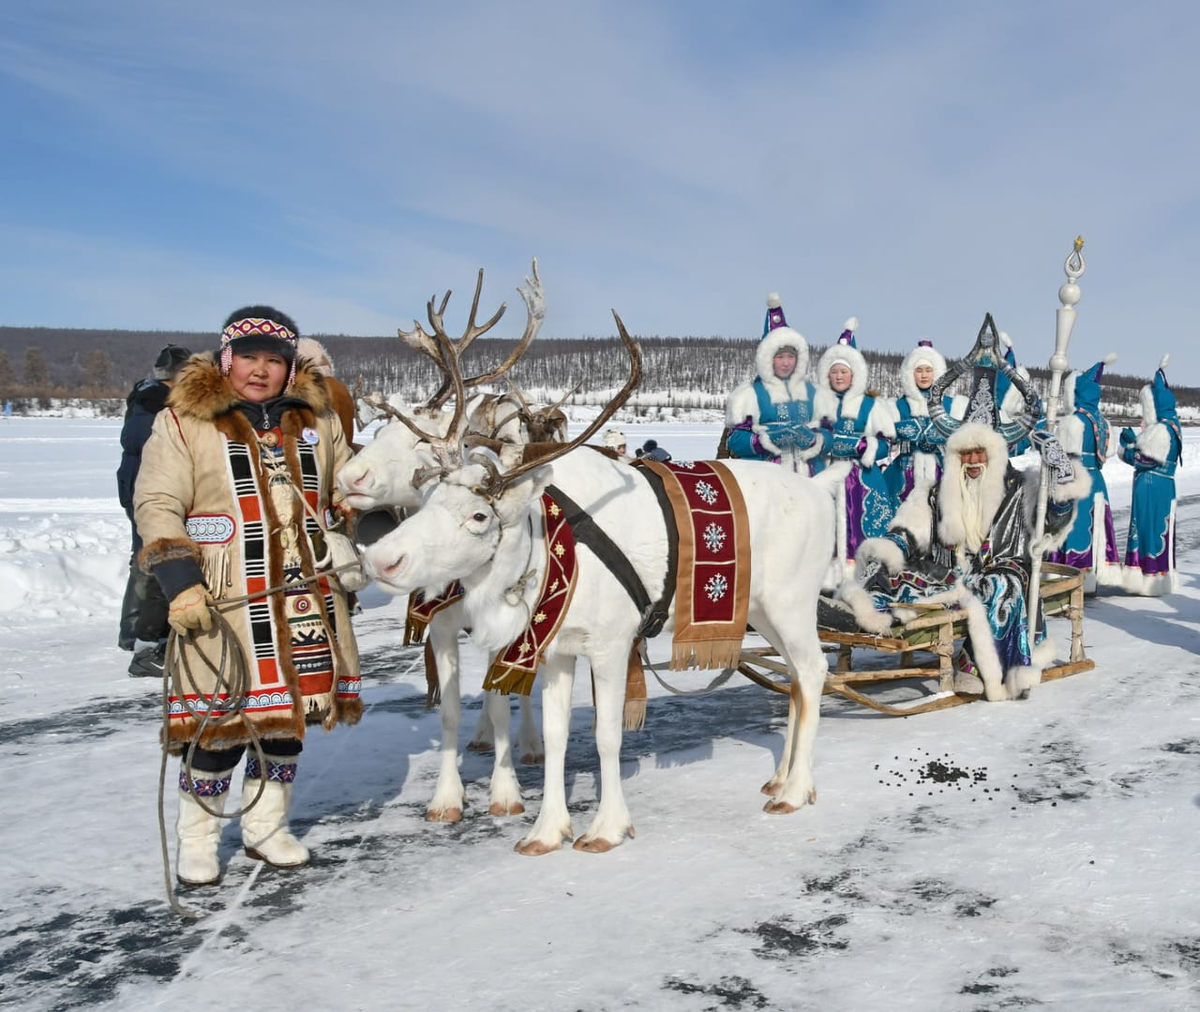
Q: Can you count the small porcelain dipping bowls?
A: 0